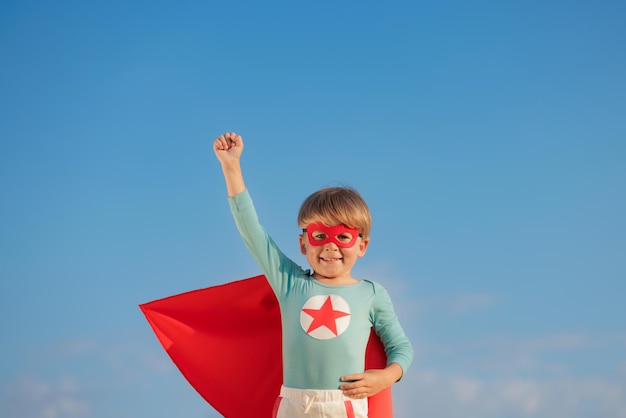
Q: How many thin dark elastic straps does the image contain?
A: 2